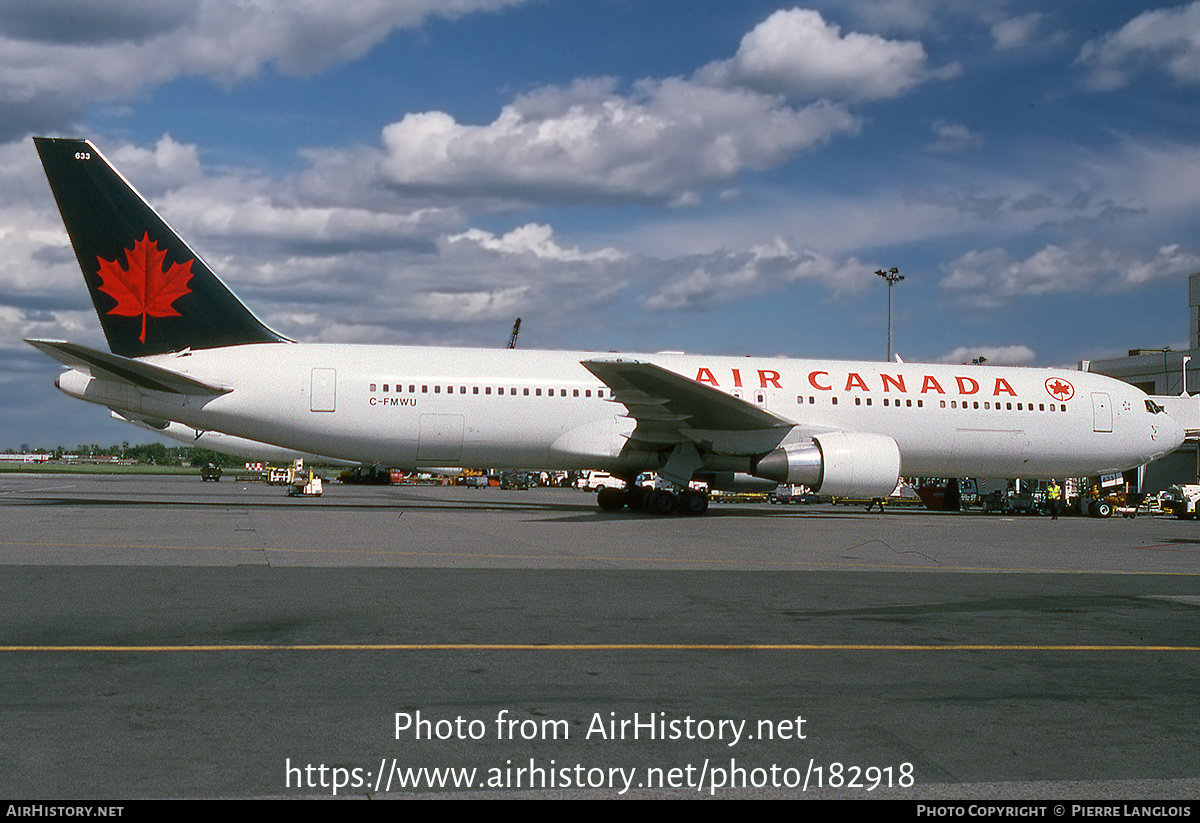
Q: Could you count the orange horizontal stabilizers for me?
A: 0